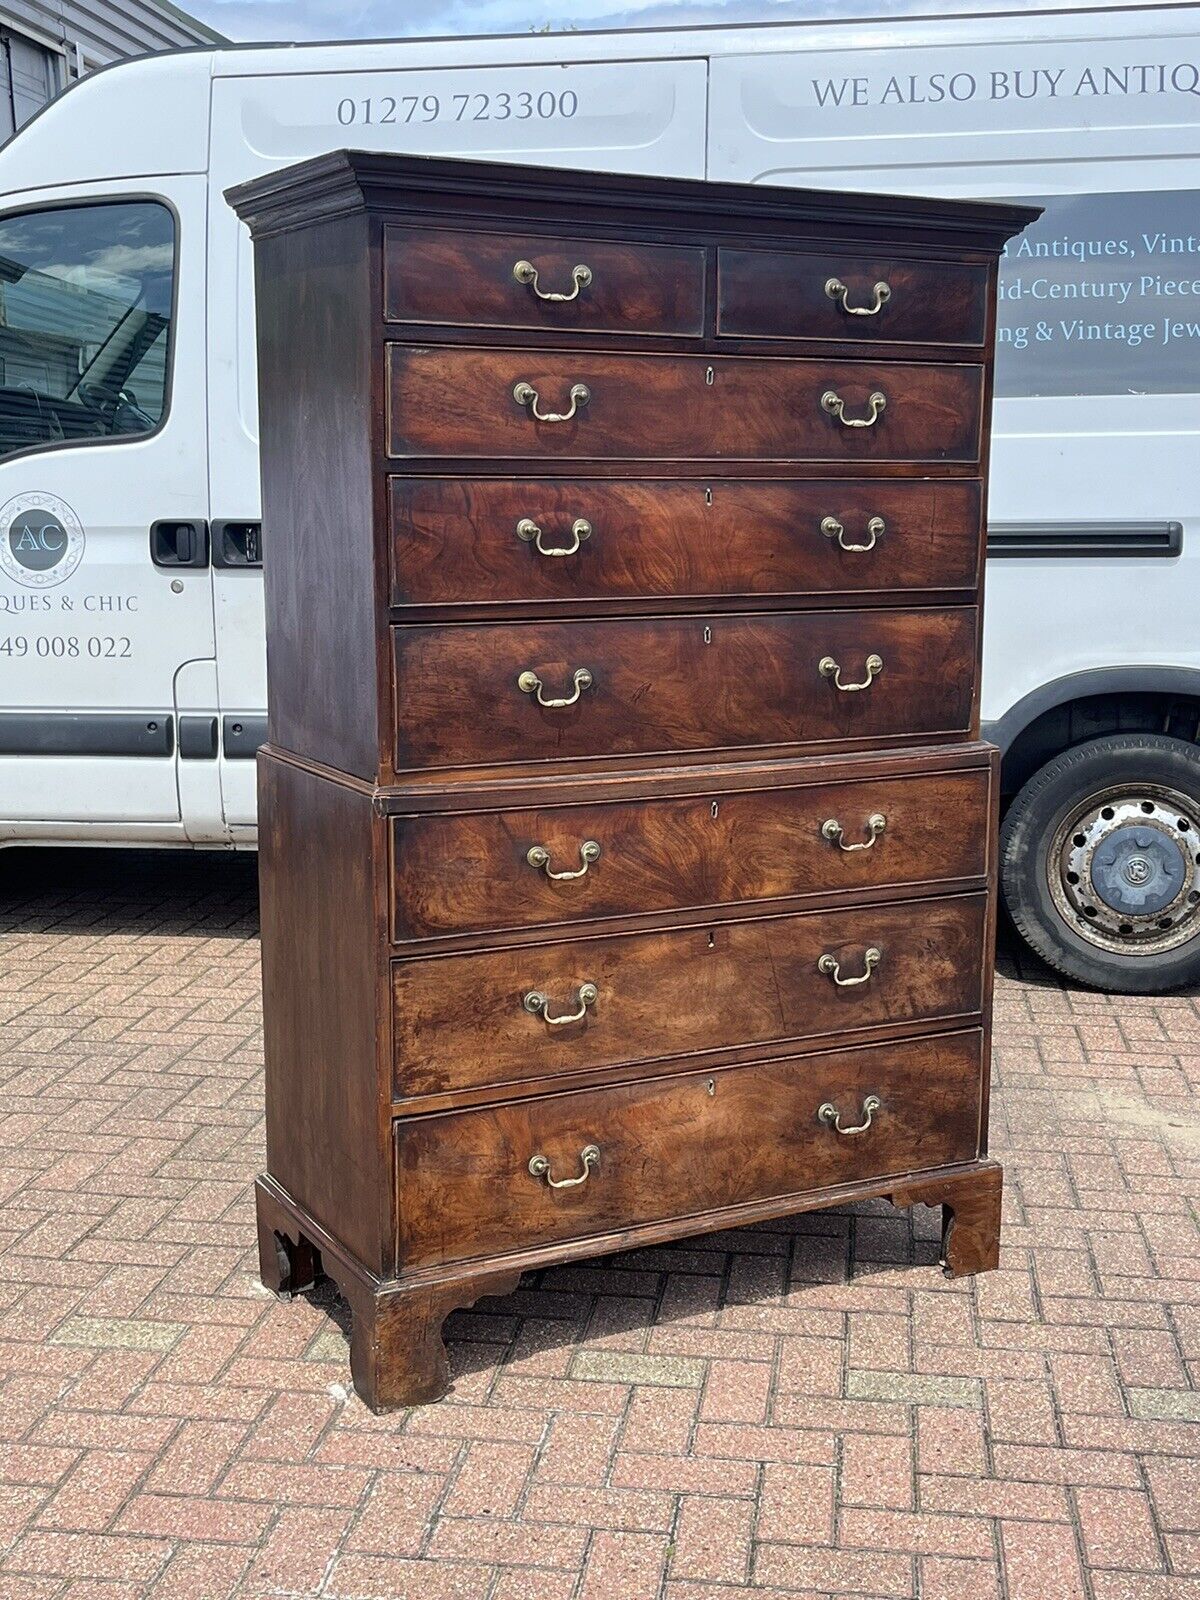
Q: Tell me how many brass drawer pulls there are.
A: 14